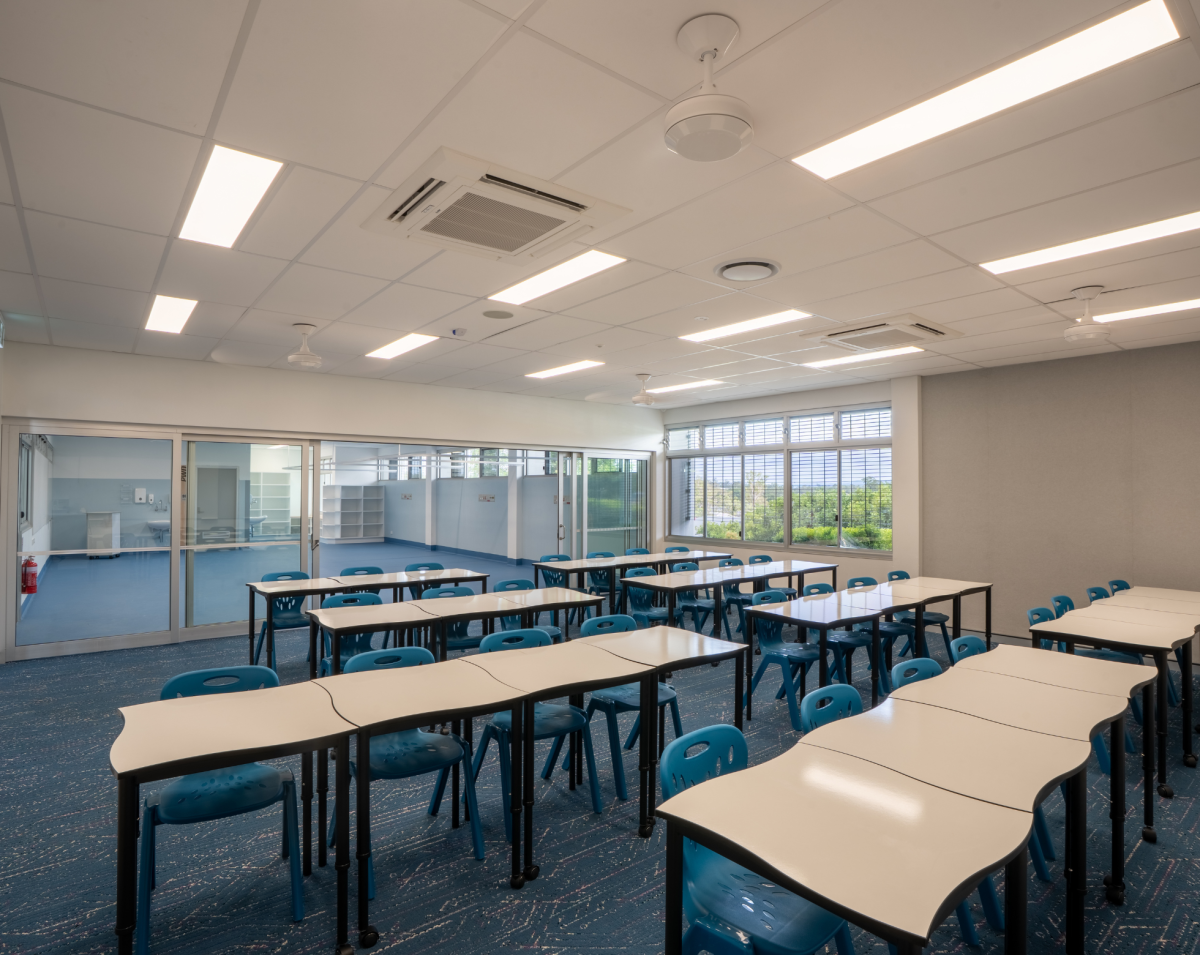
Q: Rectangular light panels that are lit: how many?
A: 11